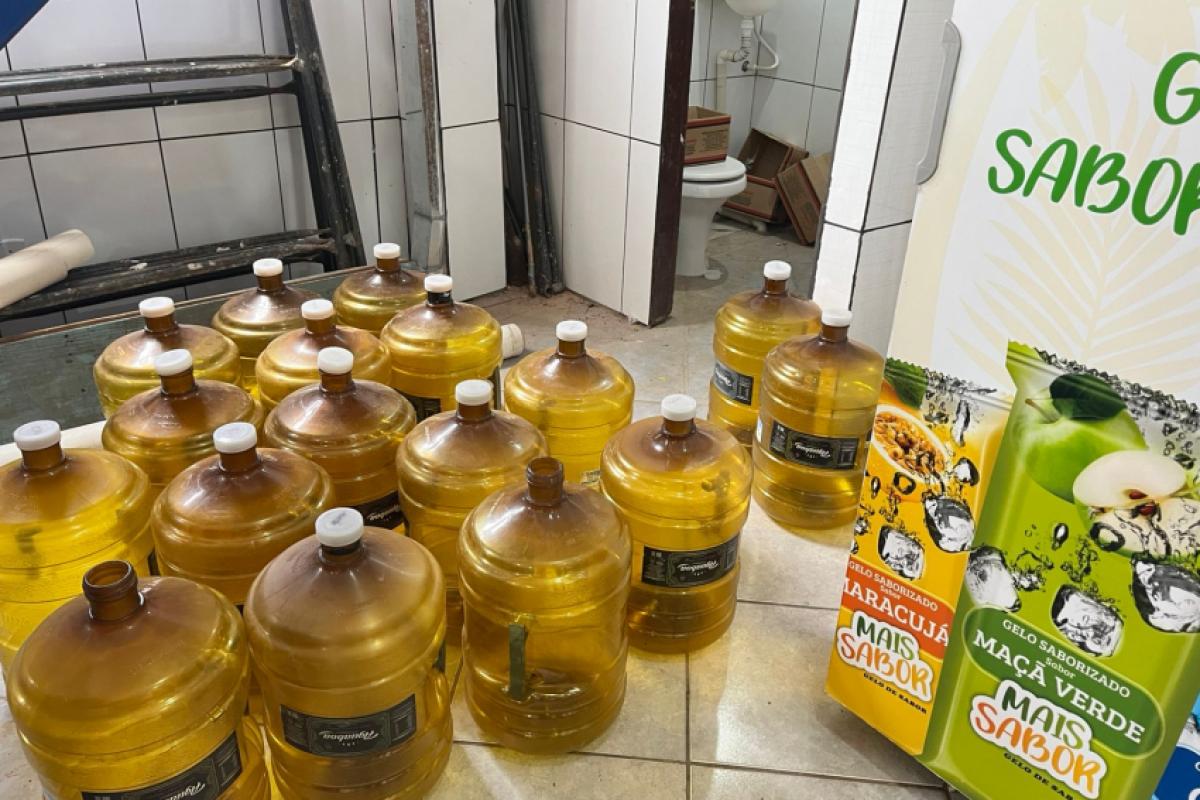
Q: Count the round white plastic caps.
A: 15